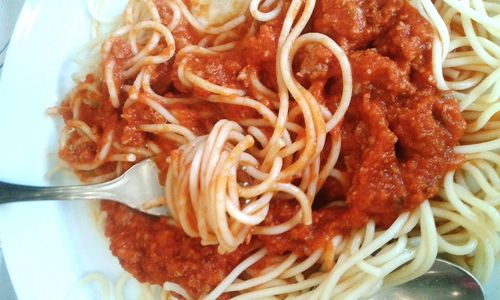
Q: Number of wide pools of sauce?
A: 2